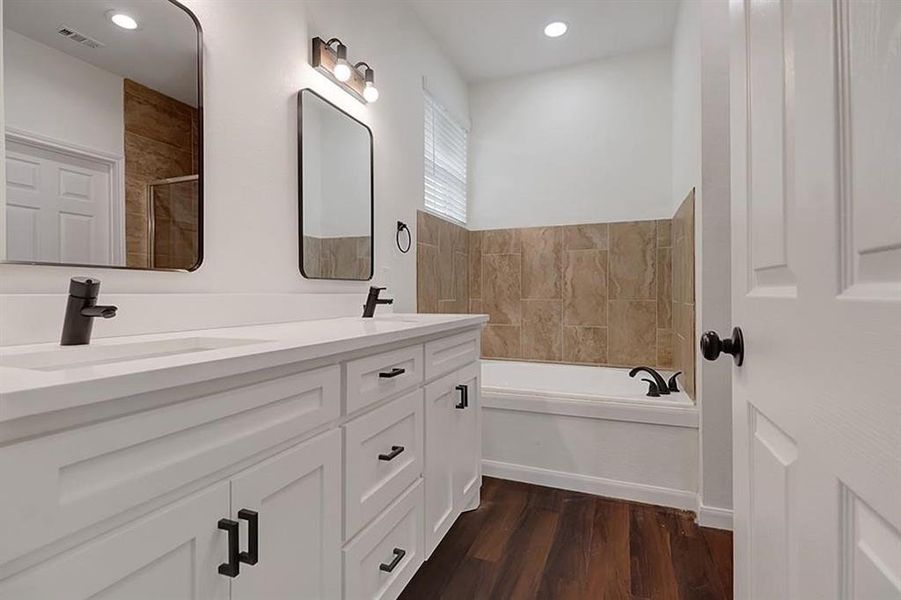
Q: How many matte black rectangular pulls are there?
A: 7